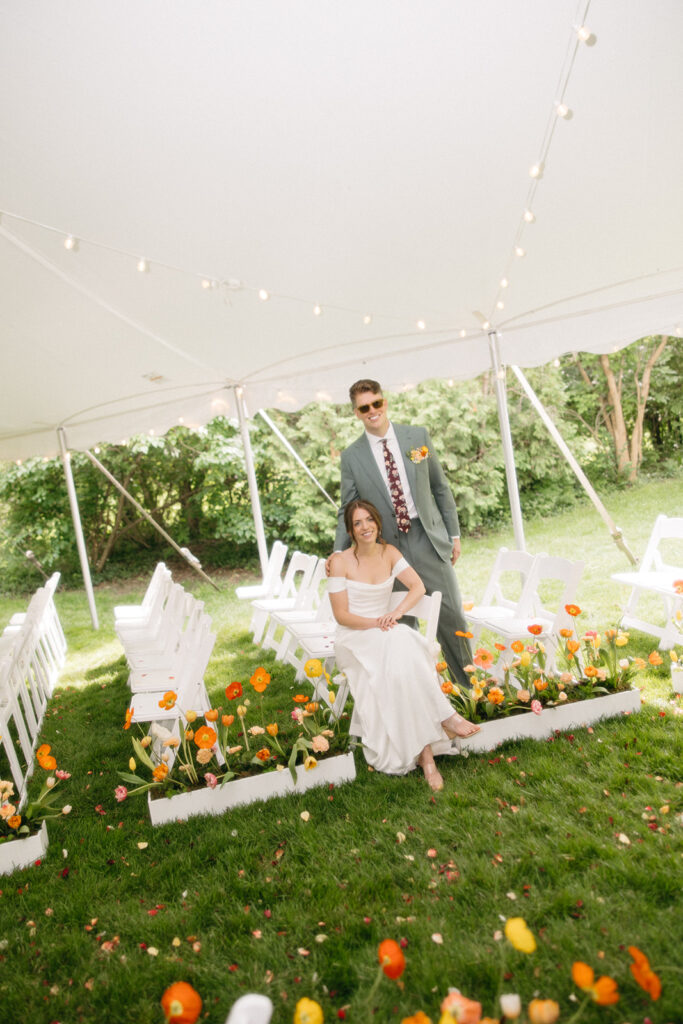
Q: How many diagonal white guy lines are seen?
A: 3